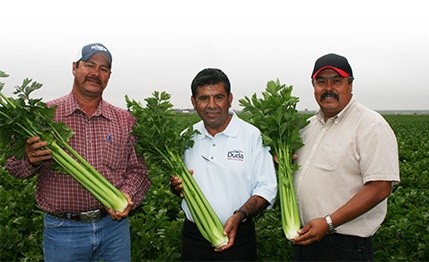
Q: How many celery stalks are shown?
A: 3